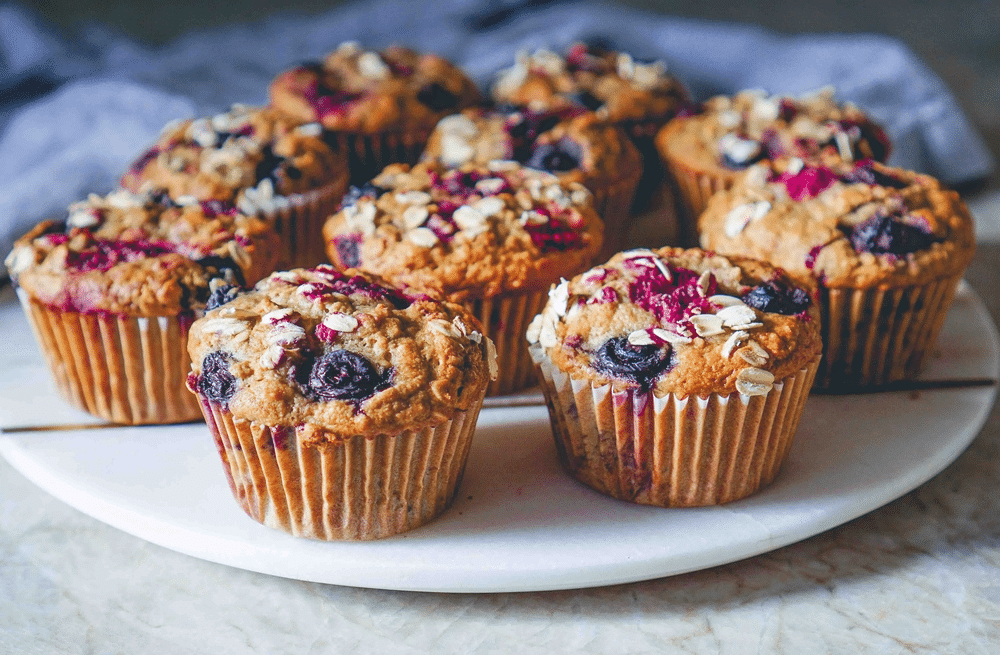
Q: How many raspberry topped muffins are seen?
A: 10